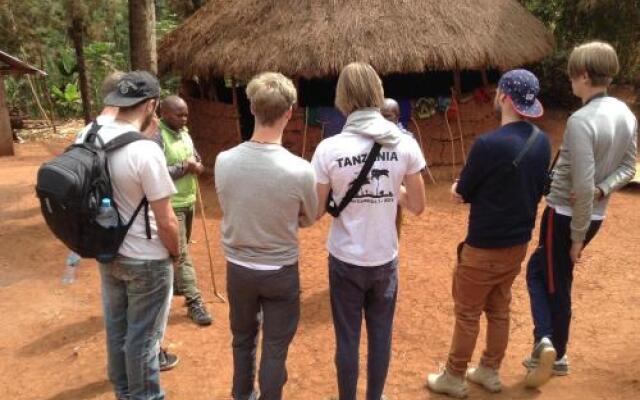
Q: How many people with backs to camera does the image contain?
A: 5